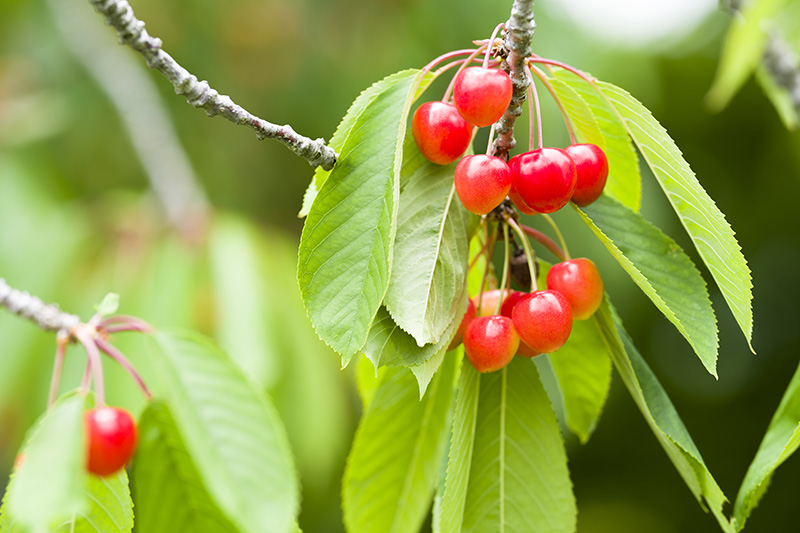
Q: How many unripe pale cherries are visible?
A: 1